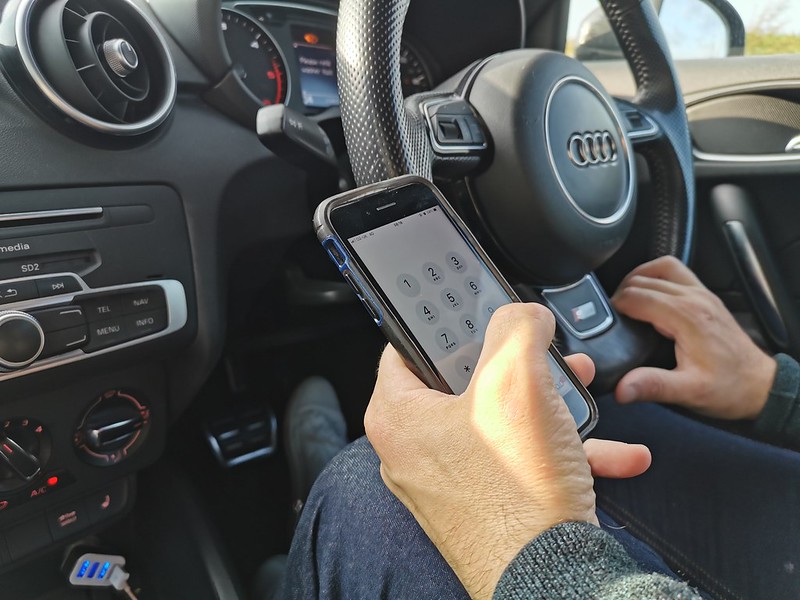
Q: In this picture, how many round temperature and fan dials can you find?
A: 2